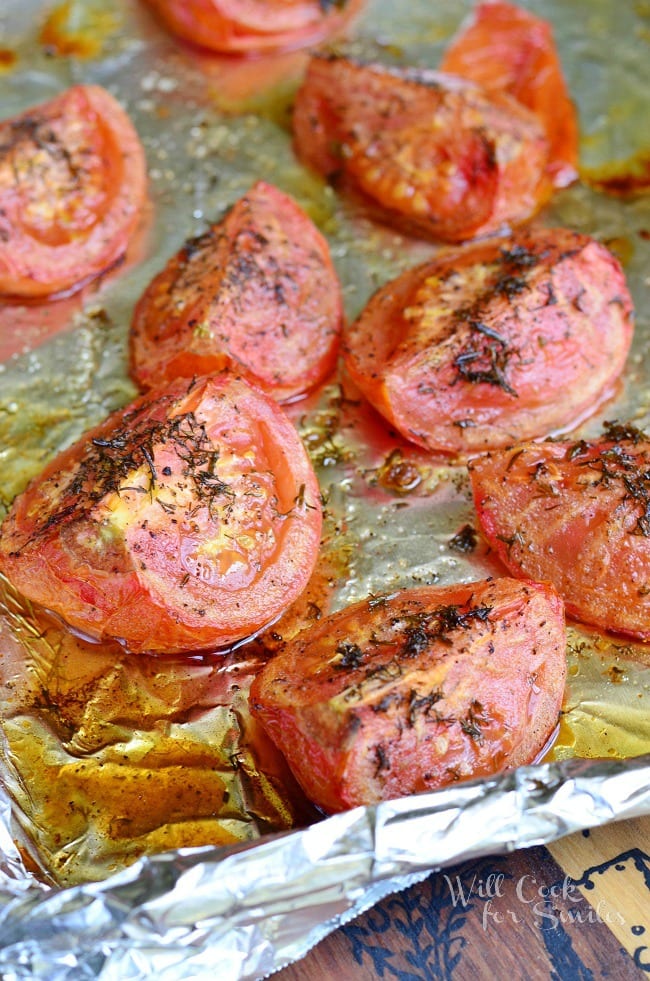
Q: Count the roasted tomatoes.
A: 9